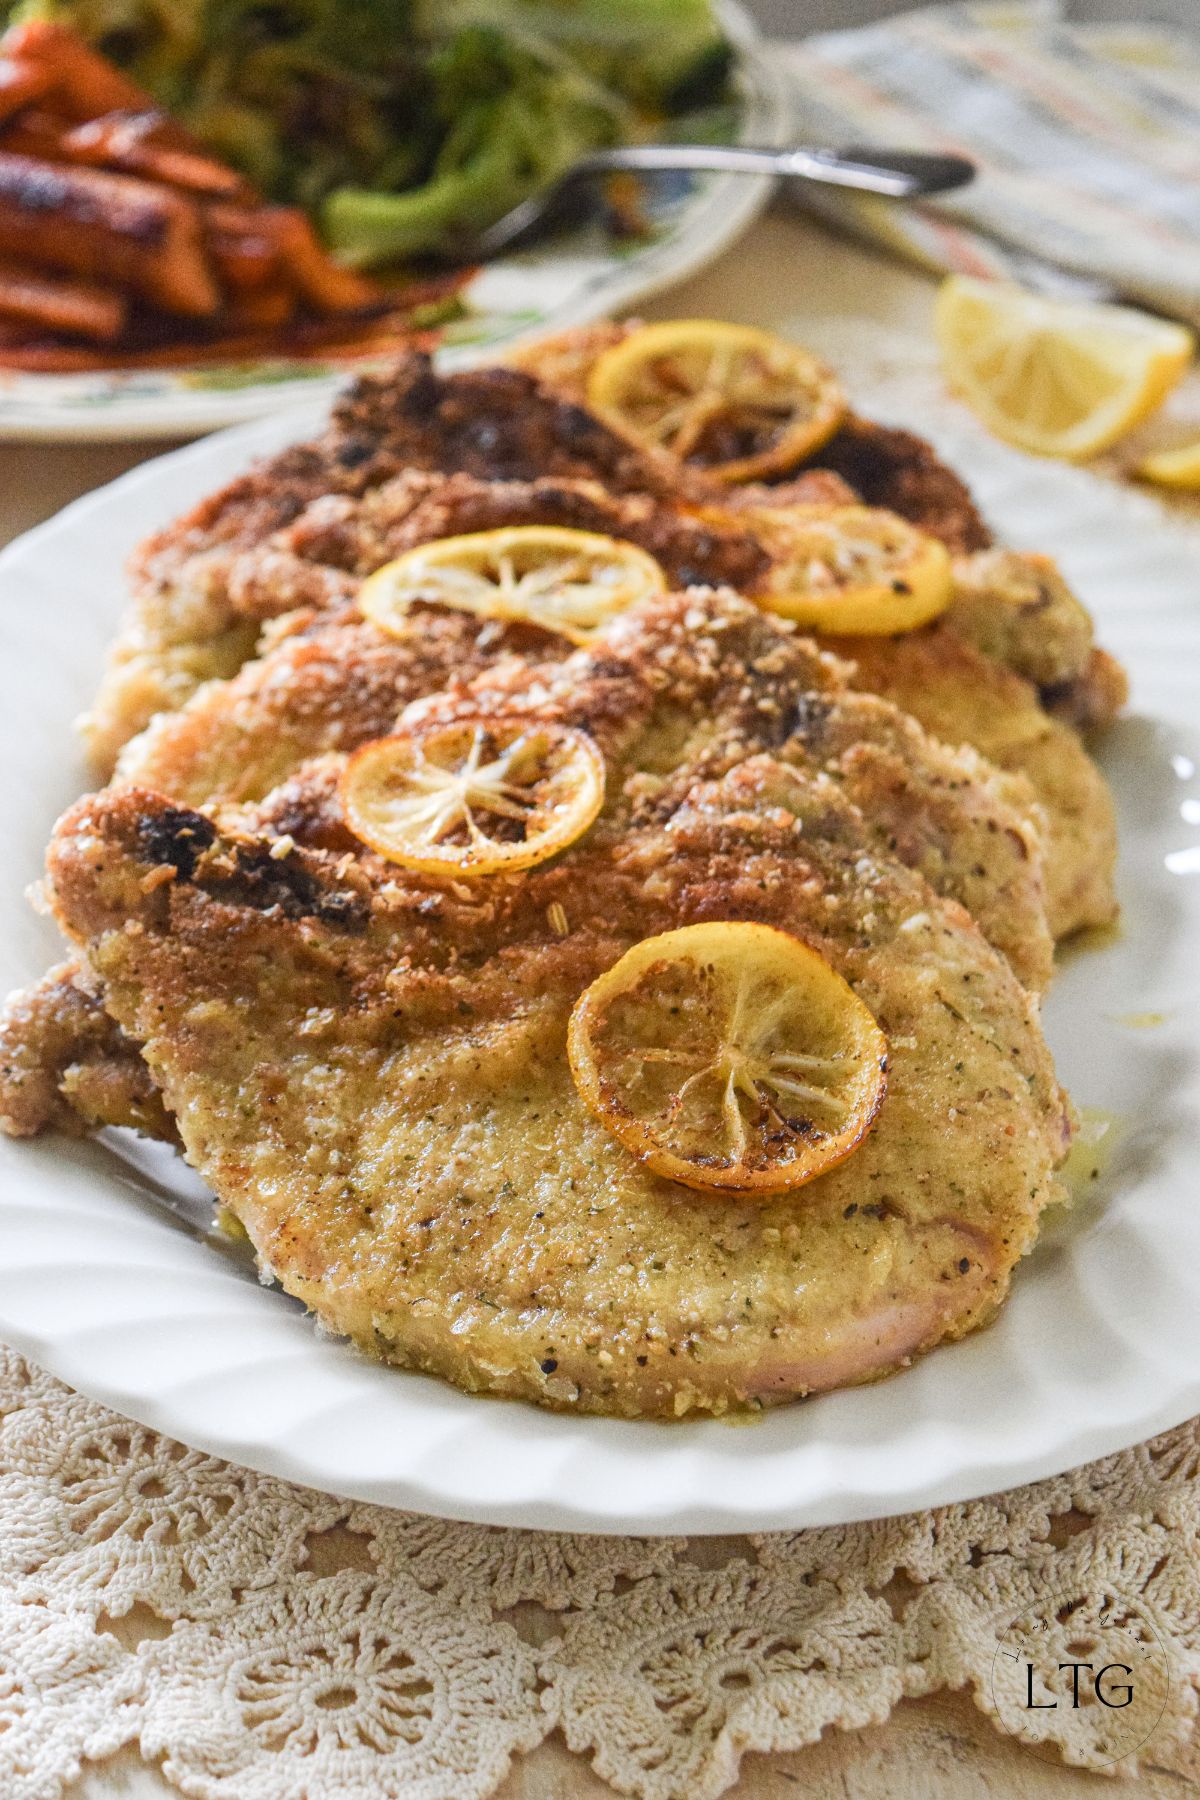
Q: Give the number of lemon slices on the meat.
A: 5